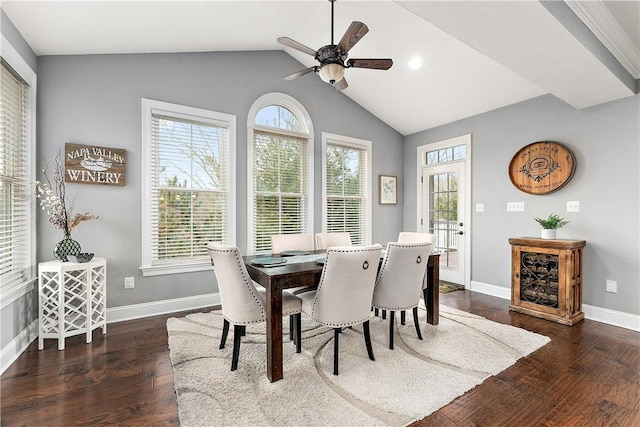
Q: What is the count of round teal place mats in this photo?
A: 3